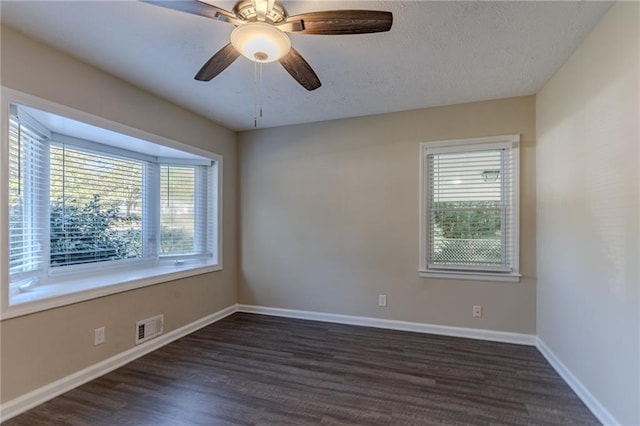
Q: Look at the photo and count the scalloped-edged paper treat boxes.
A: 0